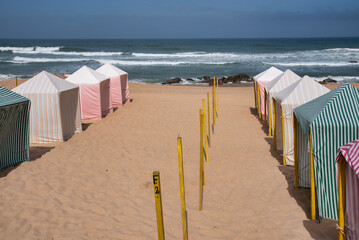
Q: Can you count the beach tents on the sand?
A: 9